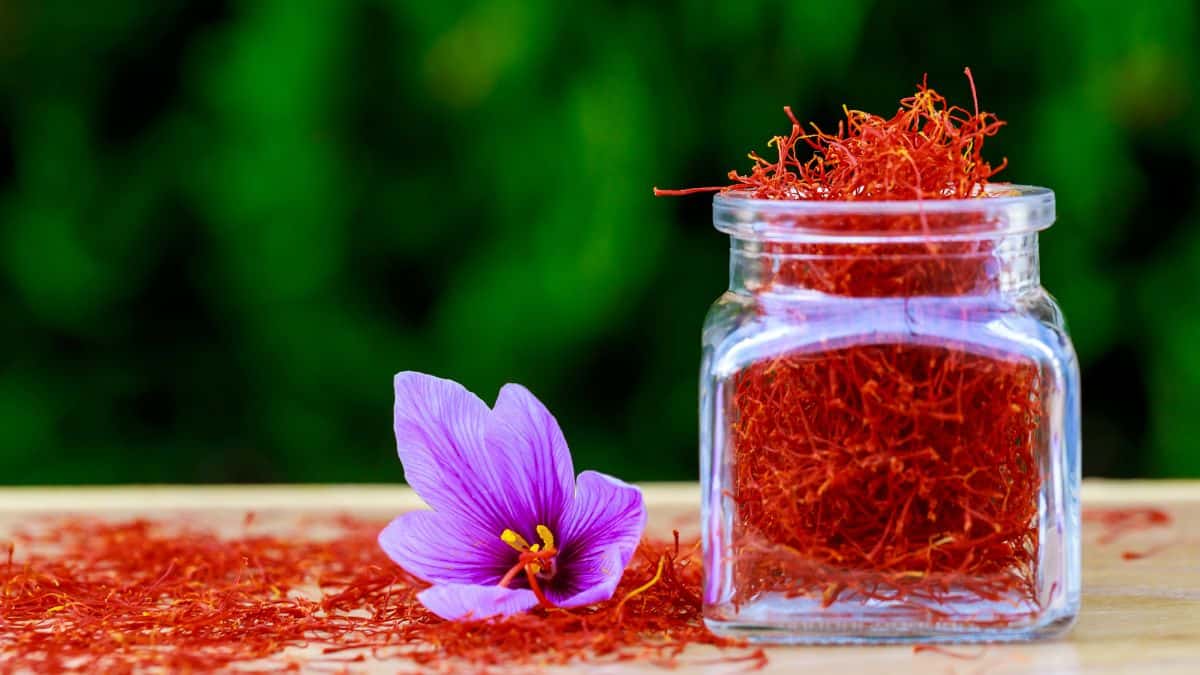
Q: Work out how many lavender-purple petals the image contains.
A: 6